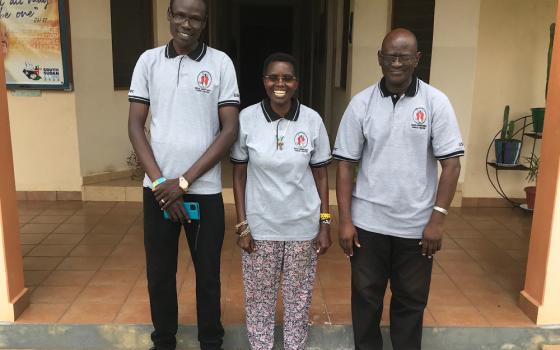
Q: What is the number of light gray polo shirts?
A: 3